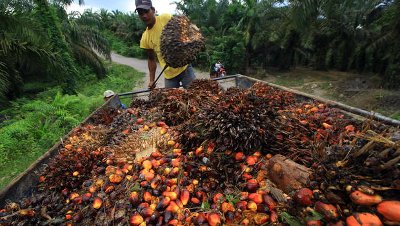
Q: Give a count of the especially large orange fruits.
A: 3